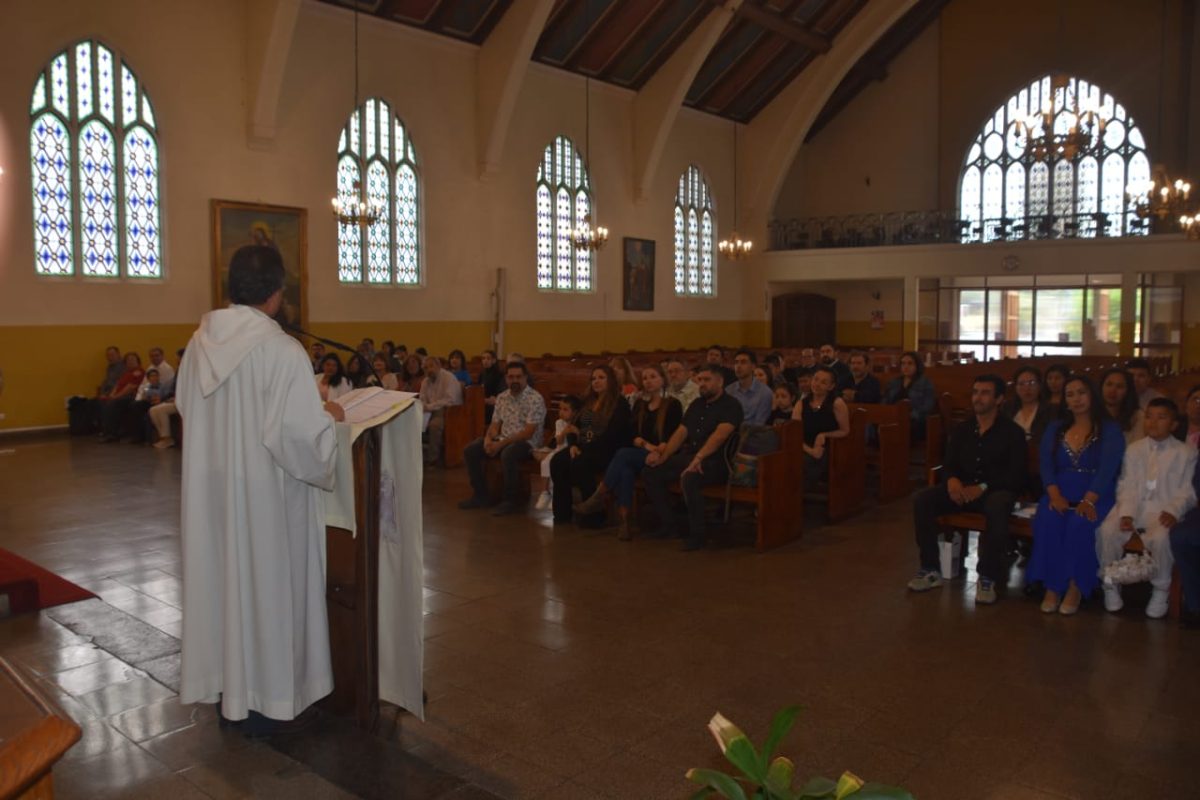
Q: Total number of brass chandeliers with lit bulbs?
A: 6